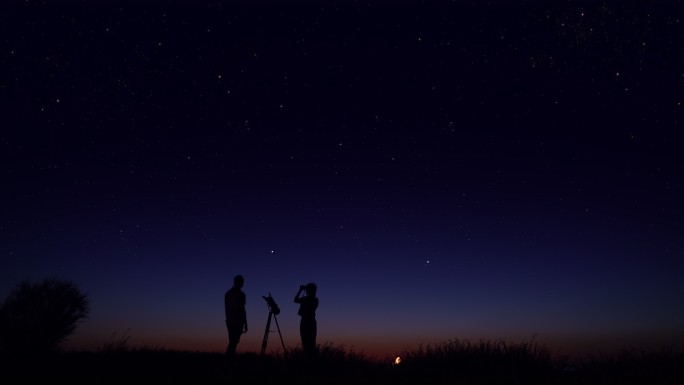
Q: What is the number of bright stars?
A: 2